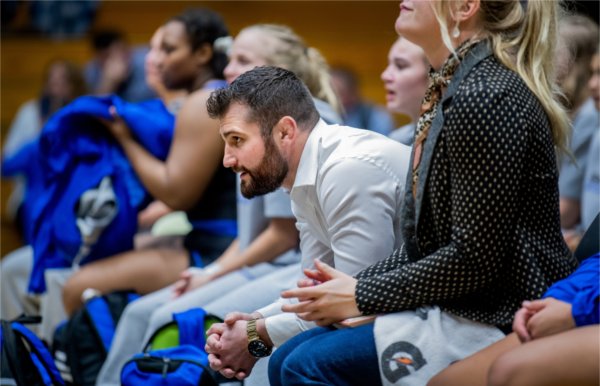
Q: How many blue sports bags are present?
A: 3